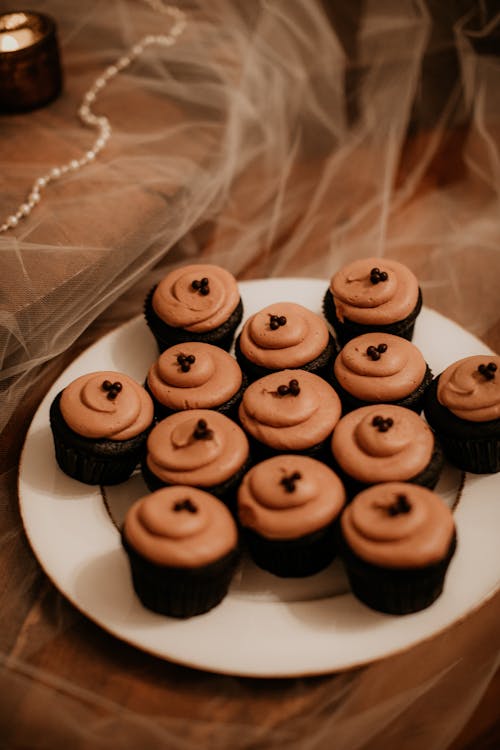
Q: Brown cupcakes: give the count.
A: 13